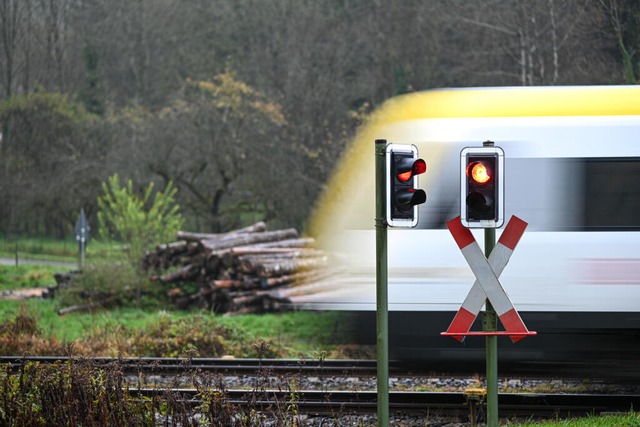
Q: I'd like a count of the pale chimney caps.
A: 0